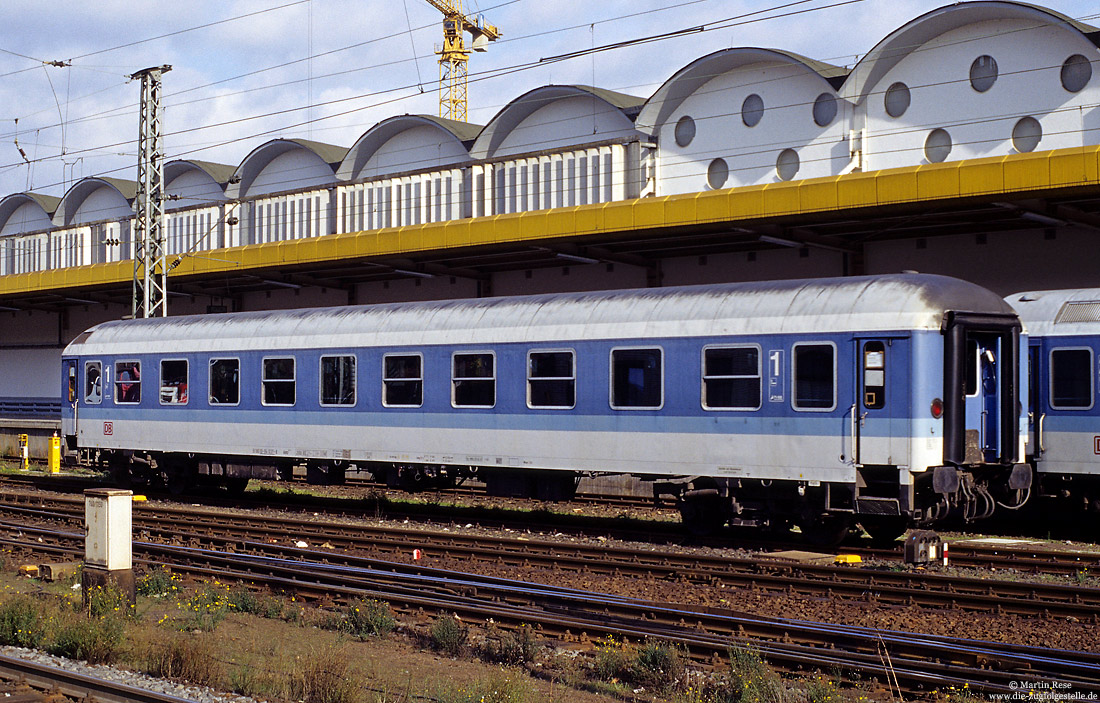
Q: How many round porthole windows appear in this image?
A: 10